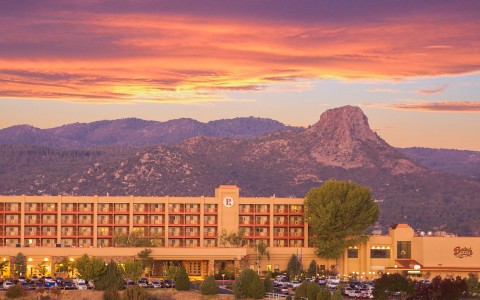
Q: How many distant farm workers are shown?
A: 0